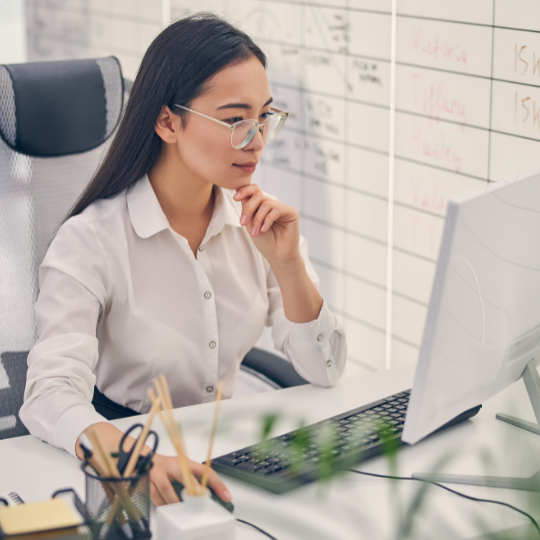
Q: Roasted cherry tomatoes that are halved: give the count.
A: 0